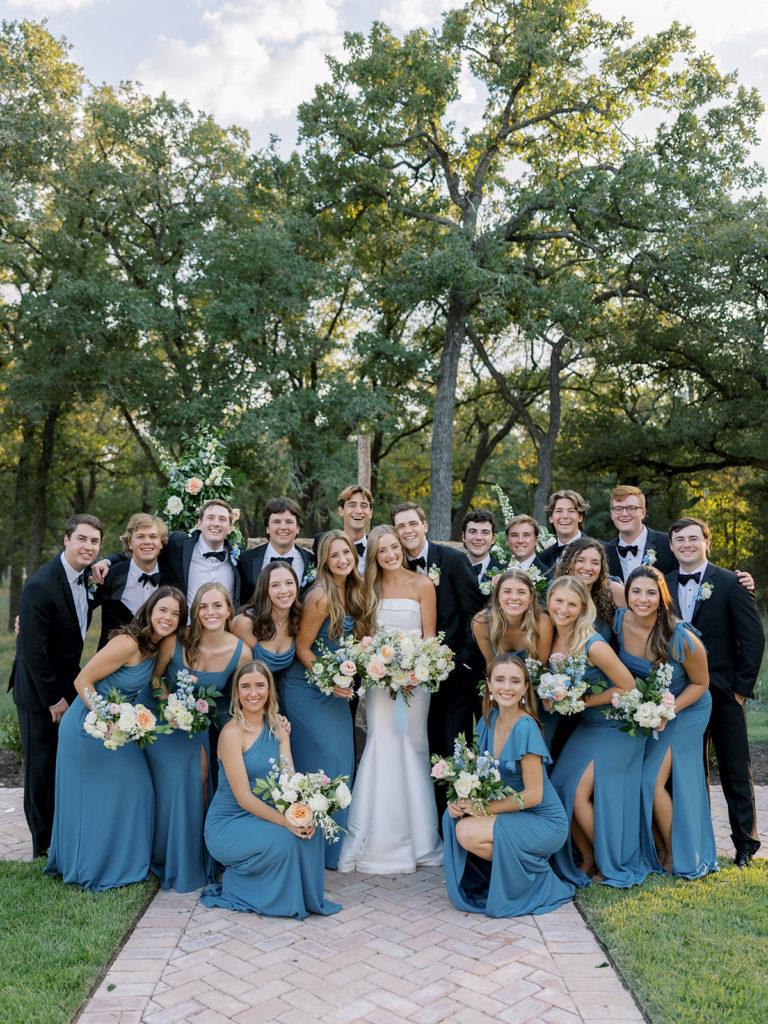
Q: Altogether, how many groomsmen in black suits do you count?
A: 10